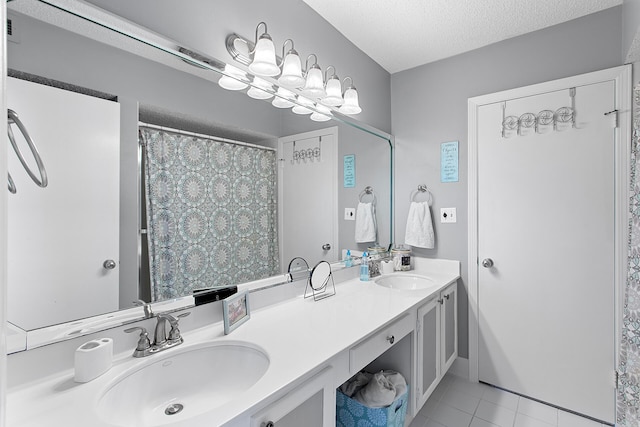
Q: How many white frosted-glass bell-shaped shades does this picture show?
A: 5